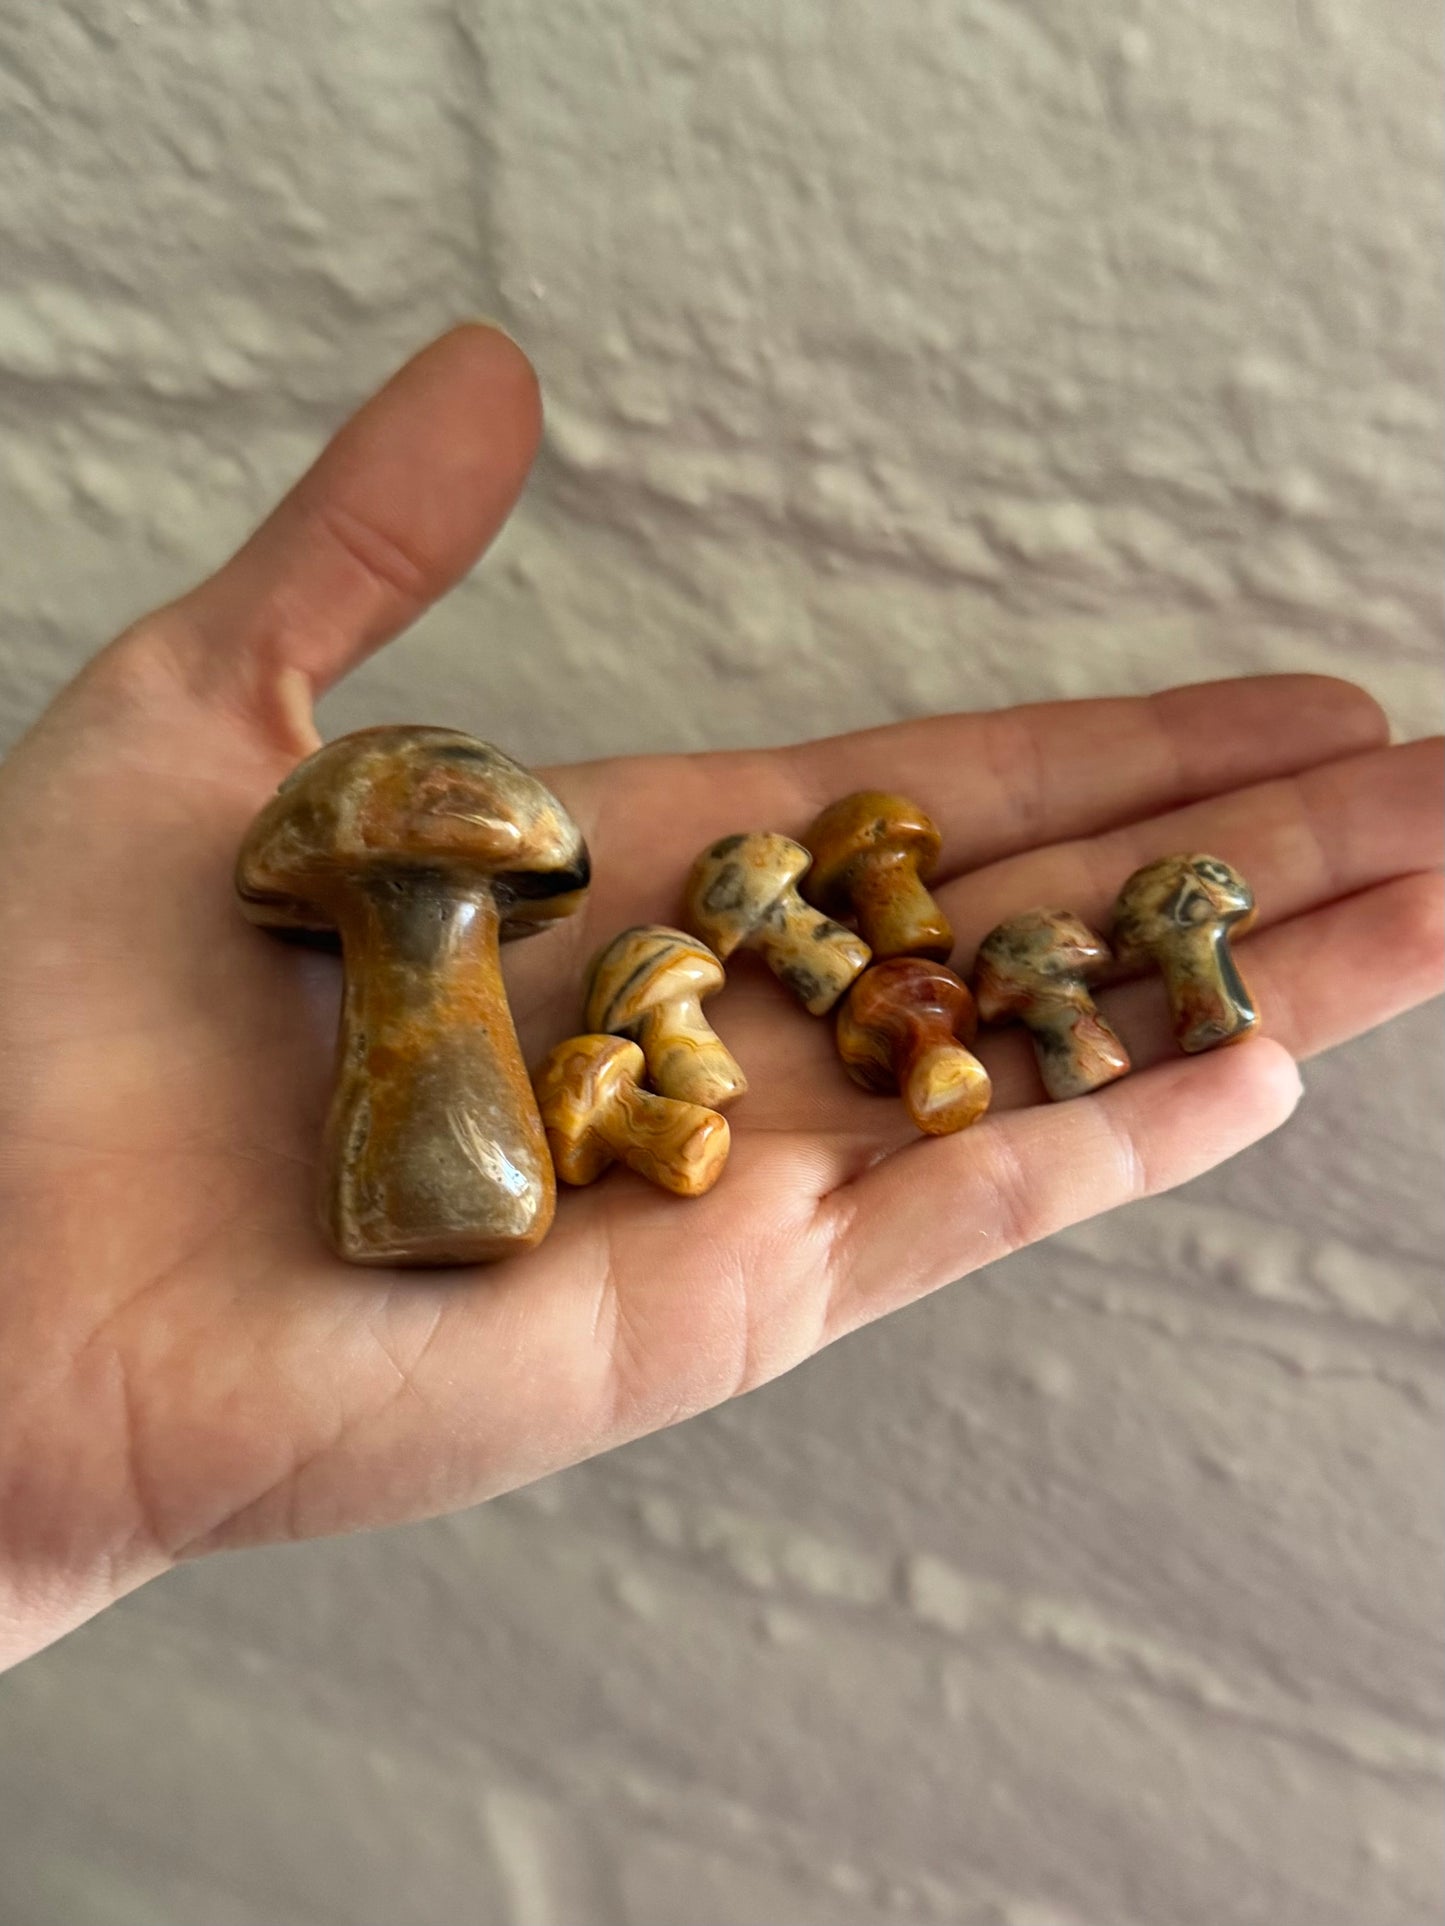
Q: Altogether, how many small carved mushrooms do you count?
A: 7